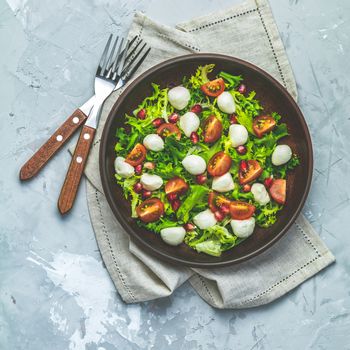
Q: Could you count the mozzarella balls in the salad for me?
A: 14